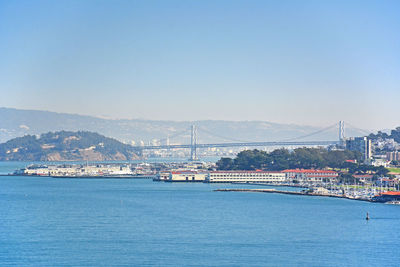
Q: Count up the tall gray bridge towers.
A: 2